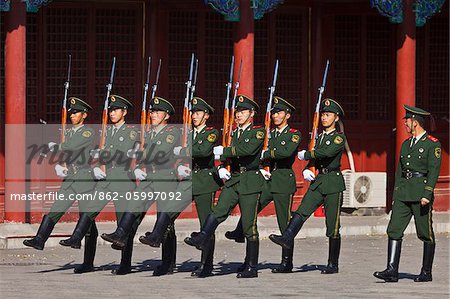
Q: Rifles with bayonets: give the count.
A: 10